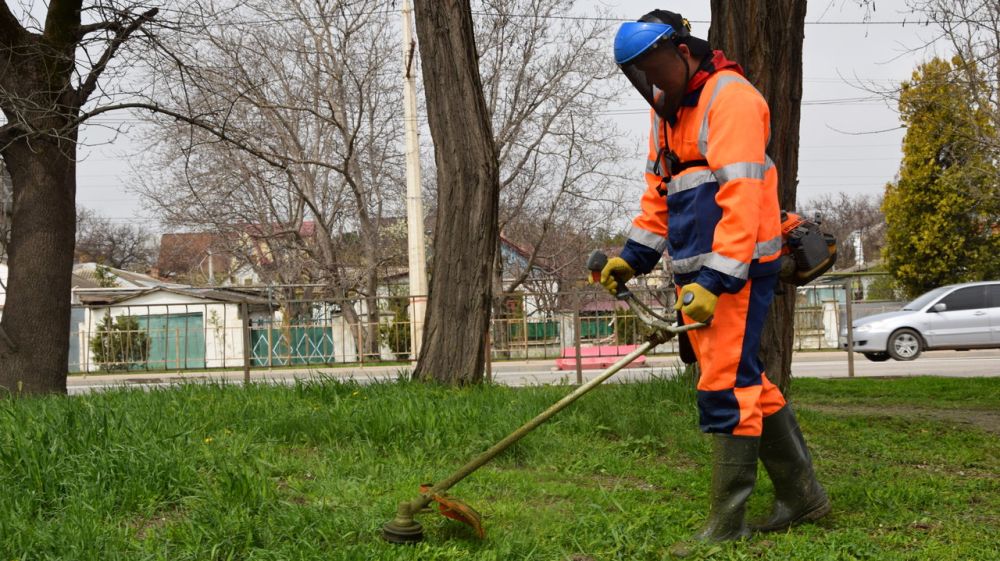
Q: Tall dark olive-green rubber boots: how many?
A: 2